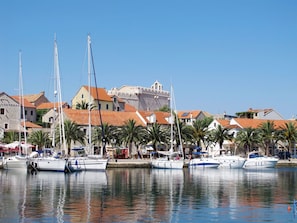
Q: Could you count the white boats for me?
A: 7